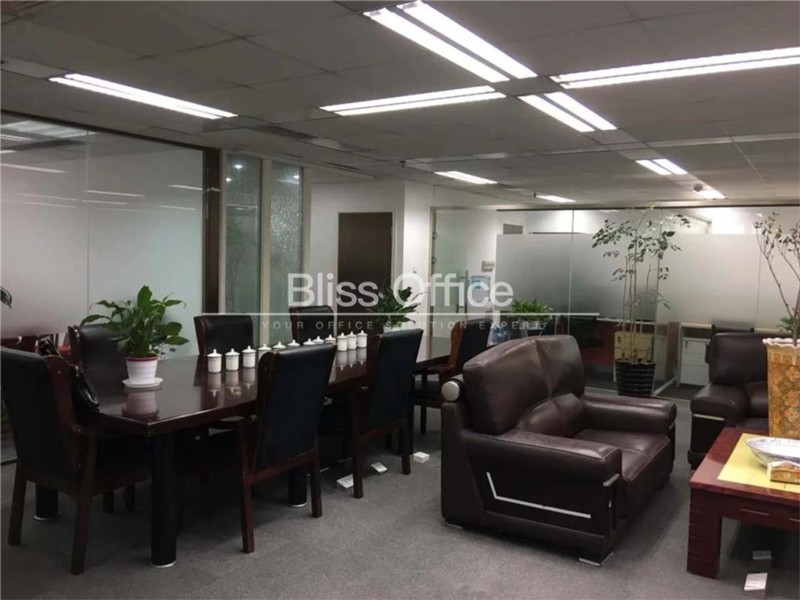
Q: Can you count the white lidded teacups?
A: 12